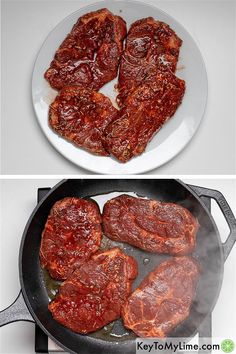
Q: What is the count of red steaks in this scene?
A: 8